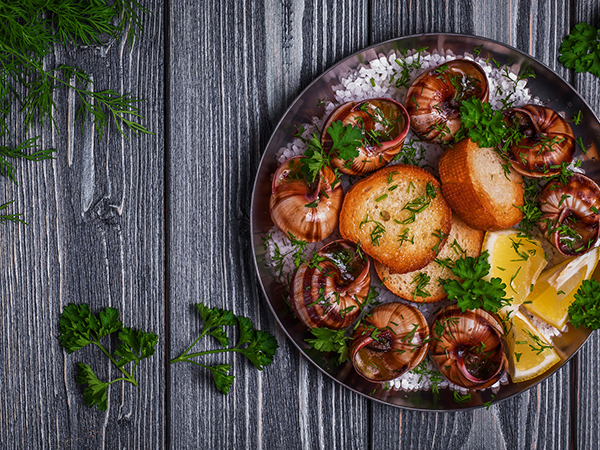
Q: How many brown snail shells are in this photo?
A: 8